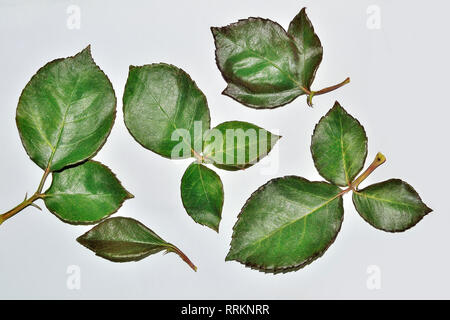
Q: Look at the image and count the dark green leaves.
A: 12